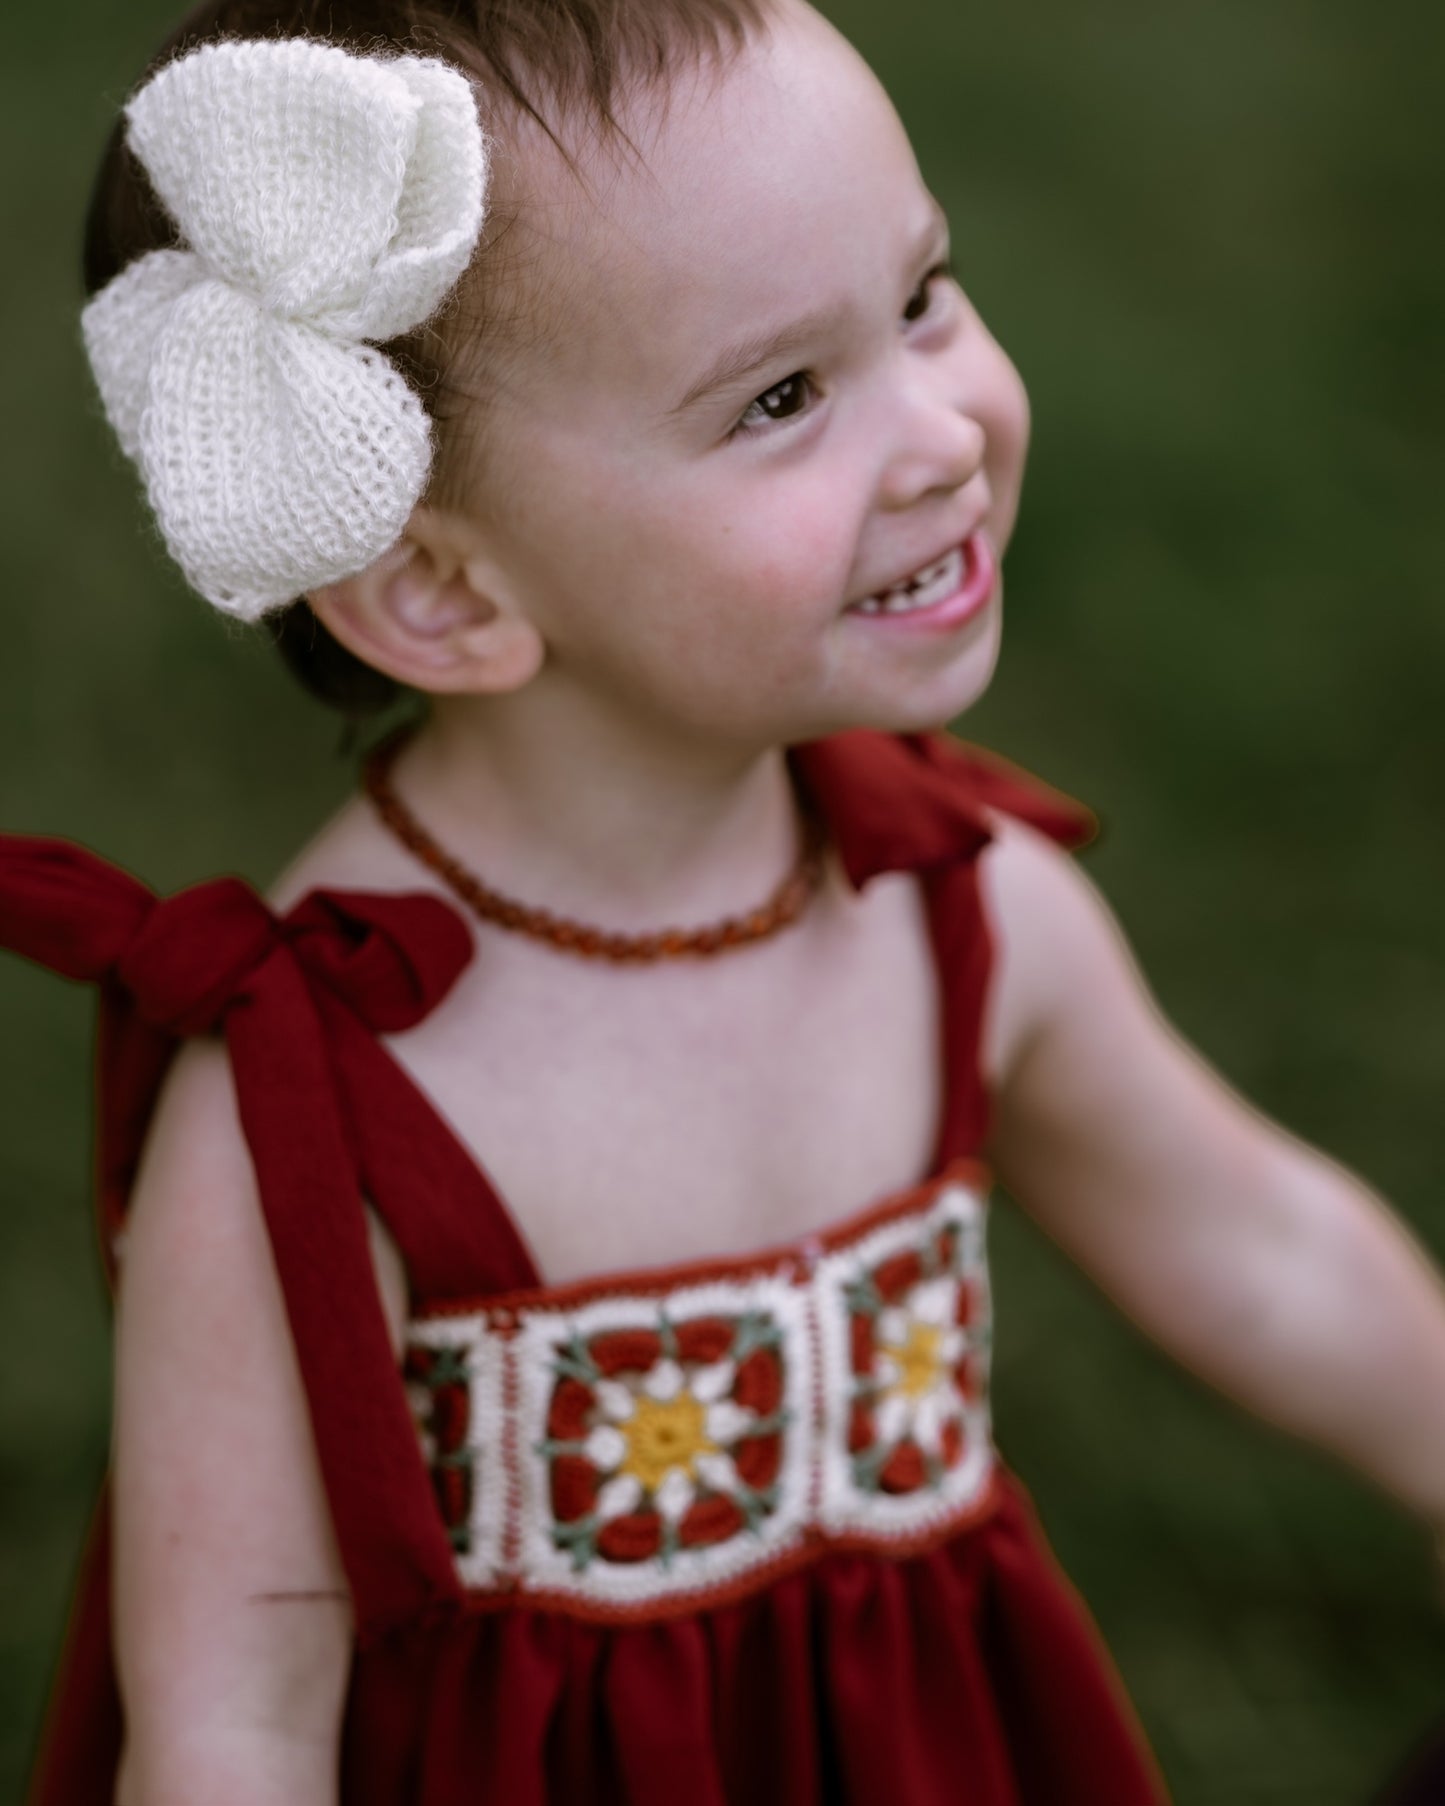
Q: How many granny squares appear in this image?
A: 3